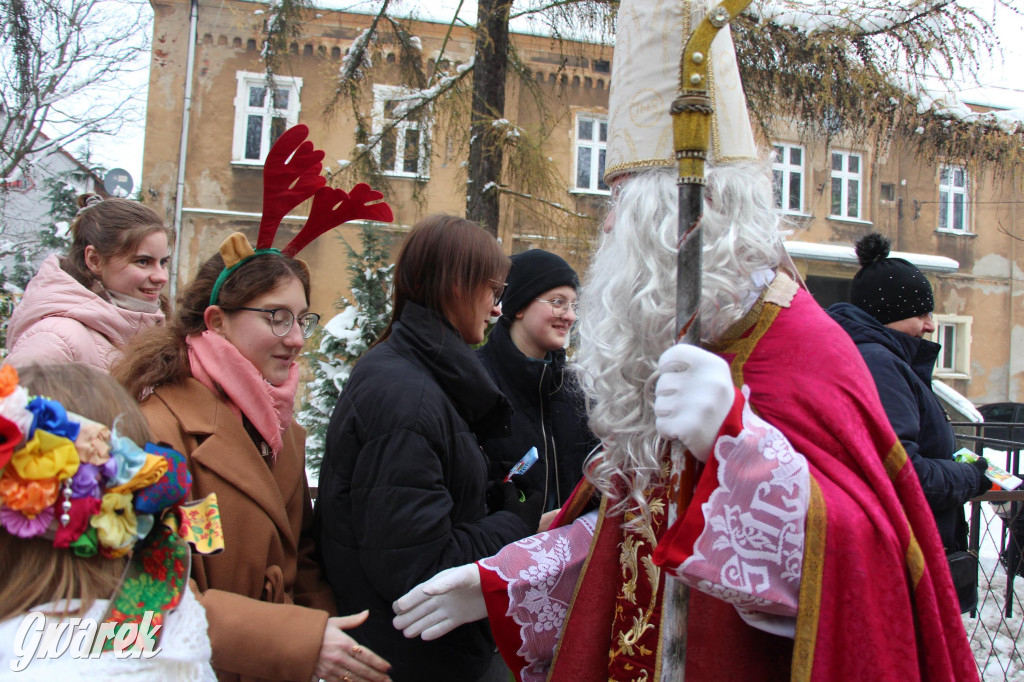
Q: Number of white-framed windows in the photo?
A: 7